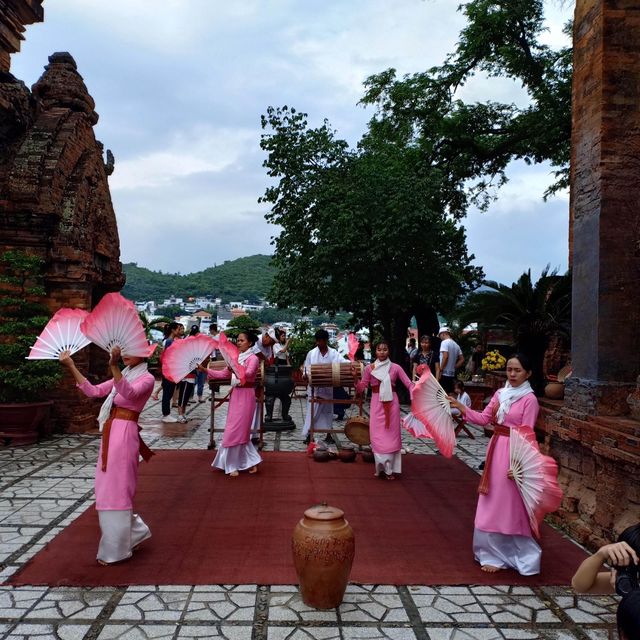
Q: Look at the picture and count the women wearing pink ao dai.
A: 4